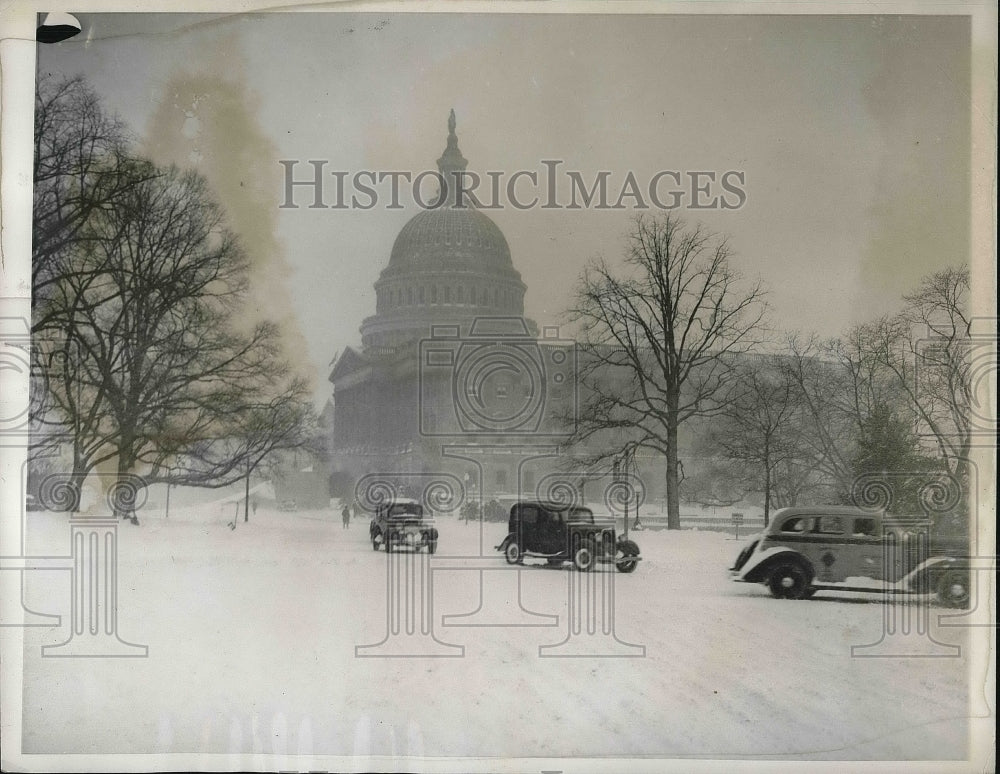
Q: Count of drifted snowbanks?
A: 0